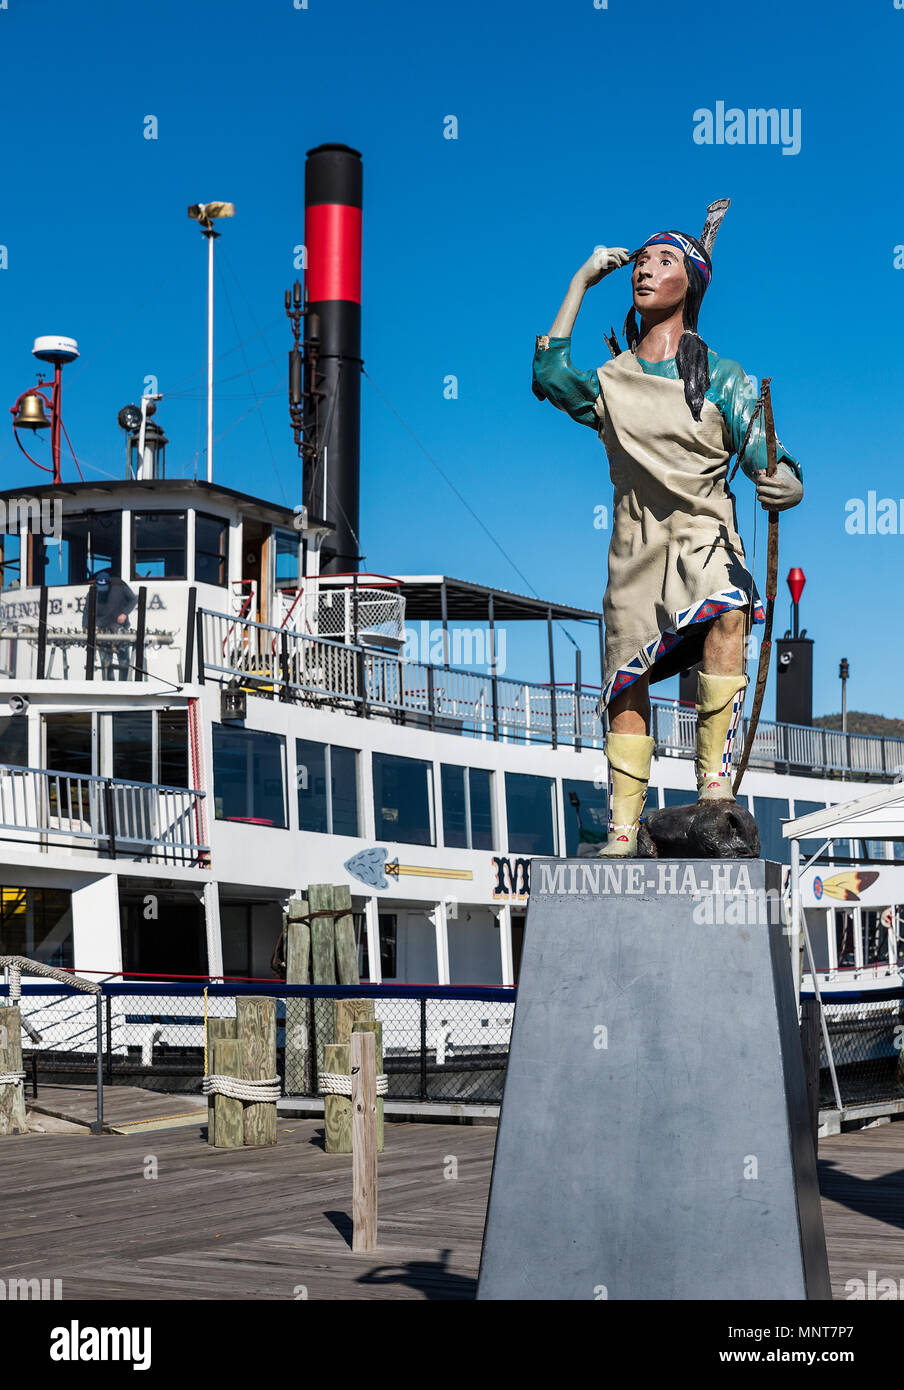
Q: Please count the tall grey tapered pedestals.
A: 1